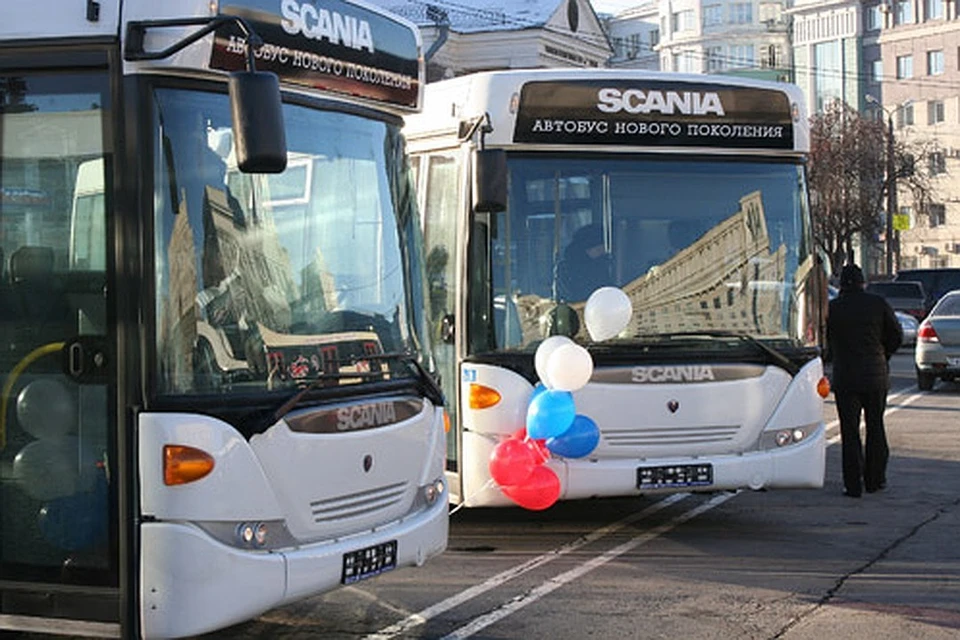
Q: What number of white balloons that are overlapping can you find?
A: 2